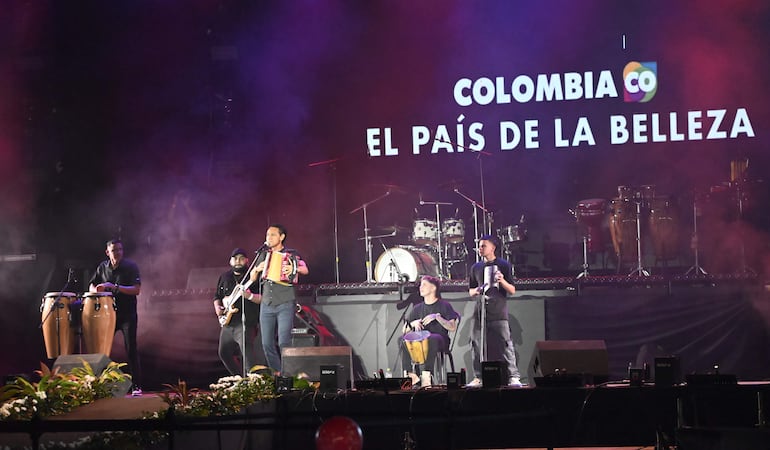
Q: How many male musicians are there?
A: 5